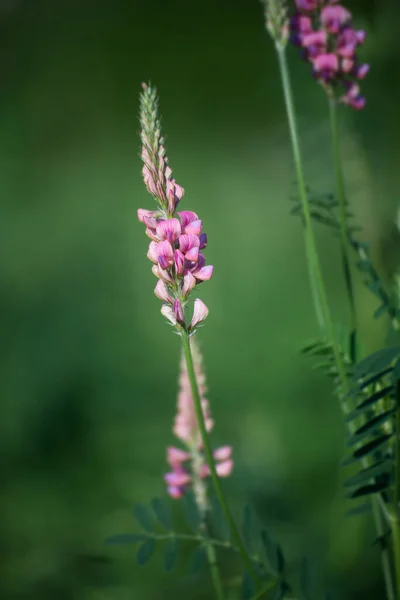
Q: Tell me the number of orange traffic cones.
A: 0